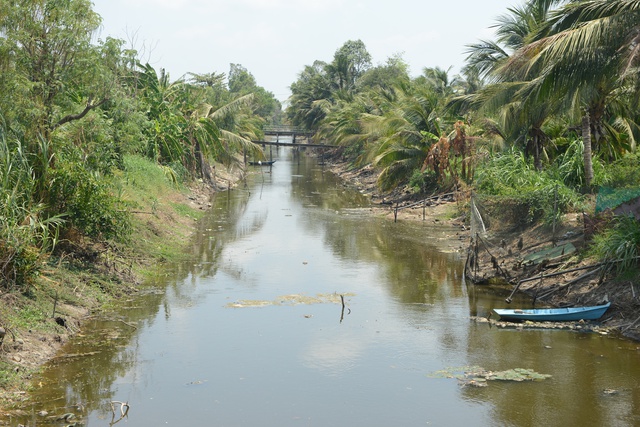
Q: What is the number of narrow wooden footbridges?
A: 2